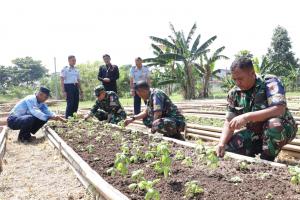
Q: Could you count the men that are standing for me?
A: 3